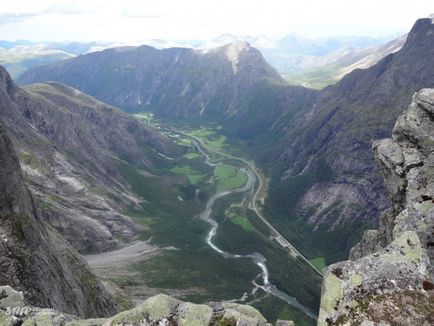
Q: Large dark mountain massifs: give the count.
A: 3